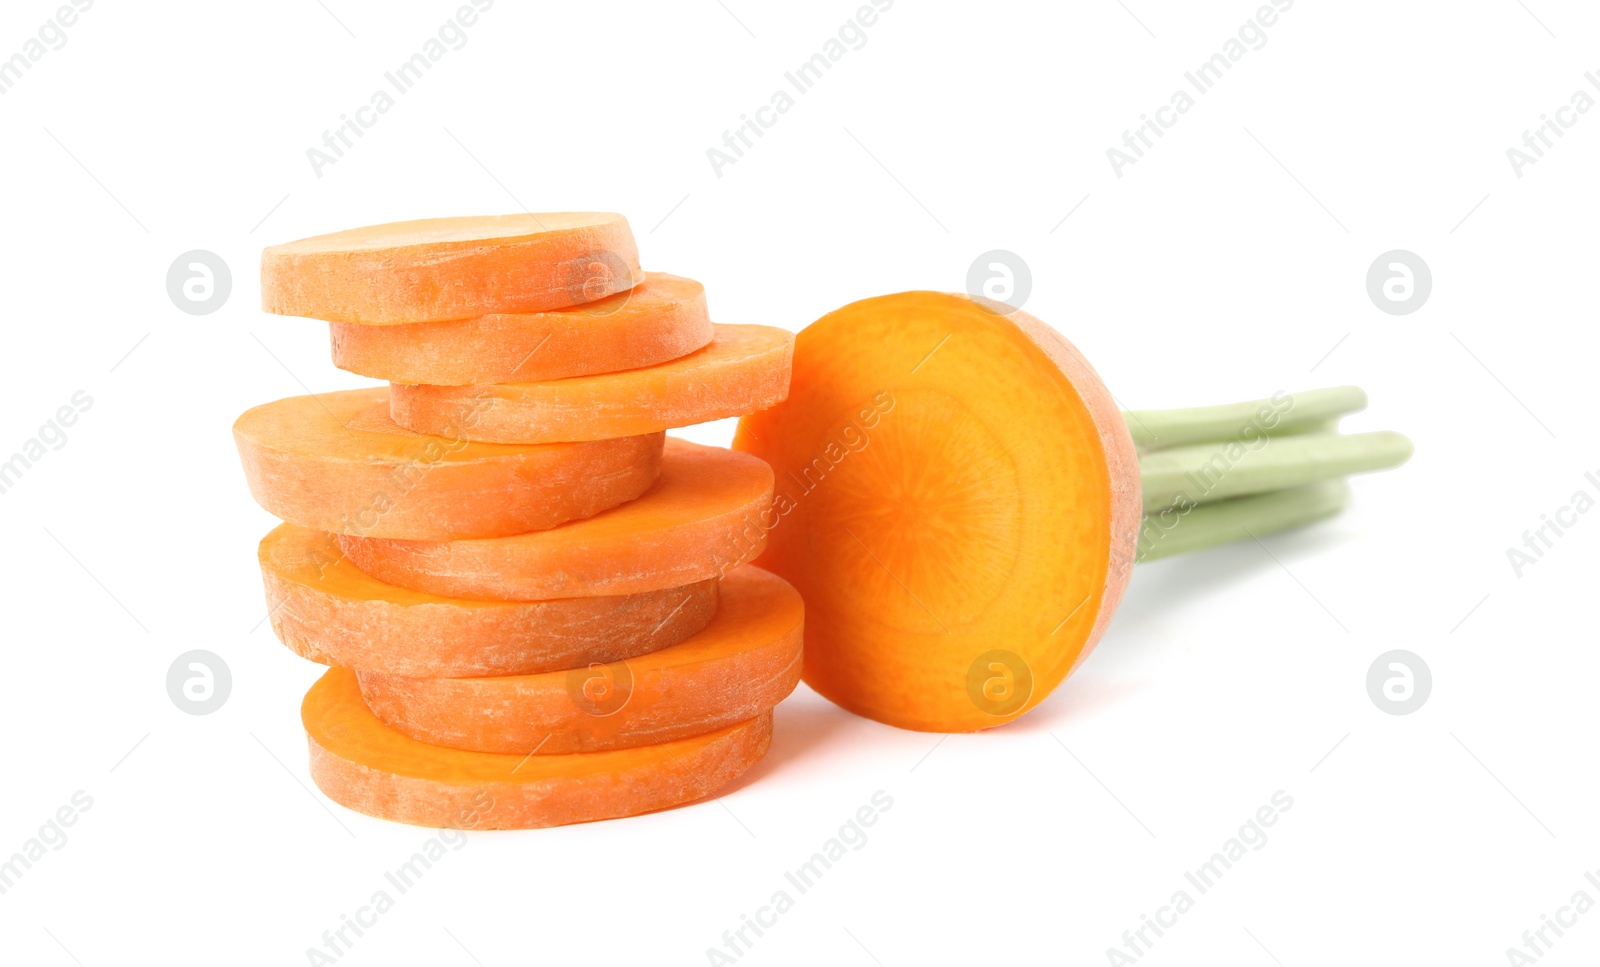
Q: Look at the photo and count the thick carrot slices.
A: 8